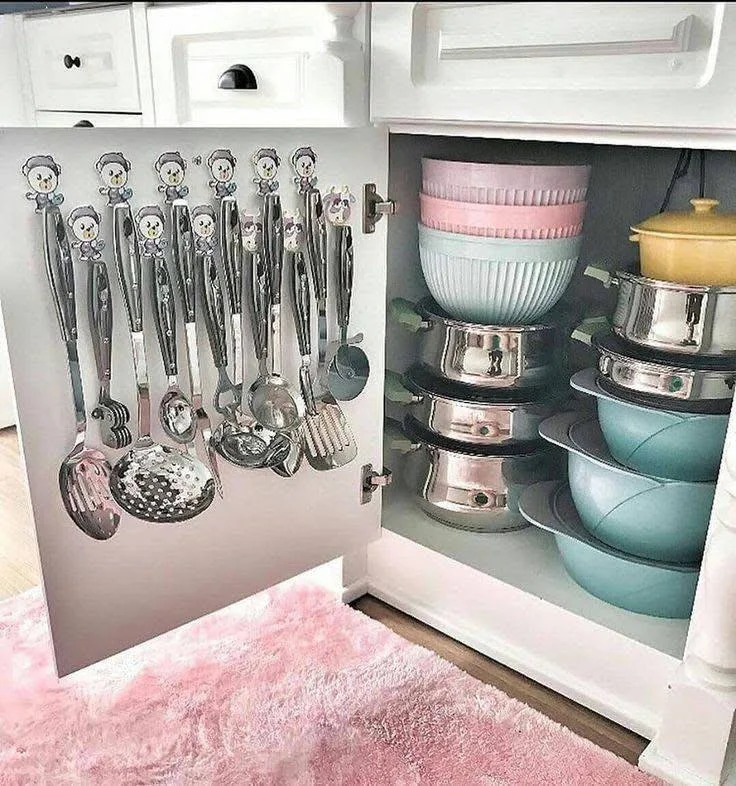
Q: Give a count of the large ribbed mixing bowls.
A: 3